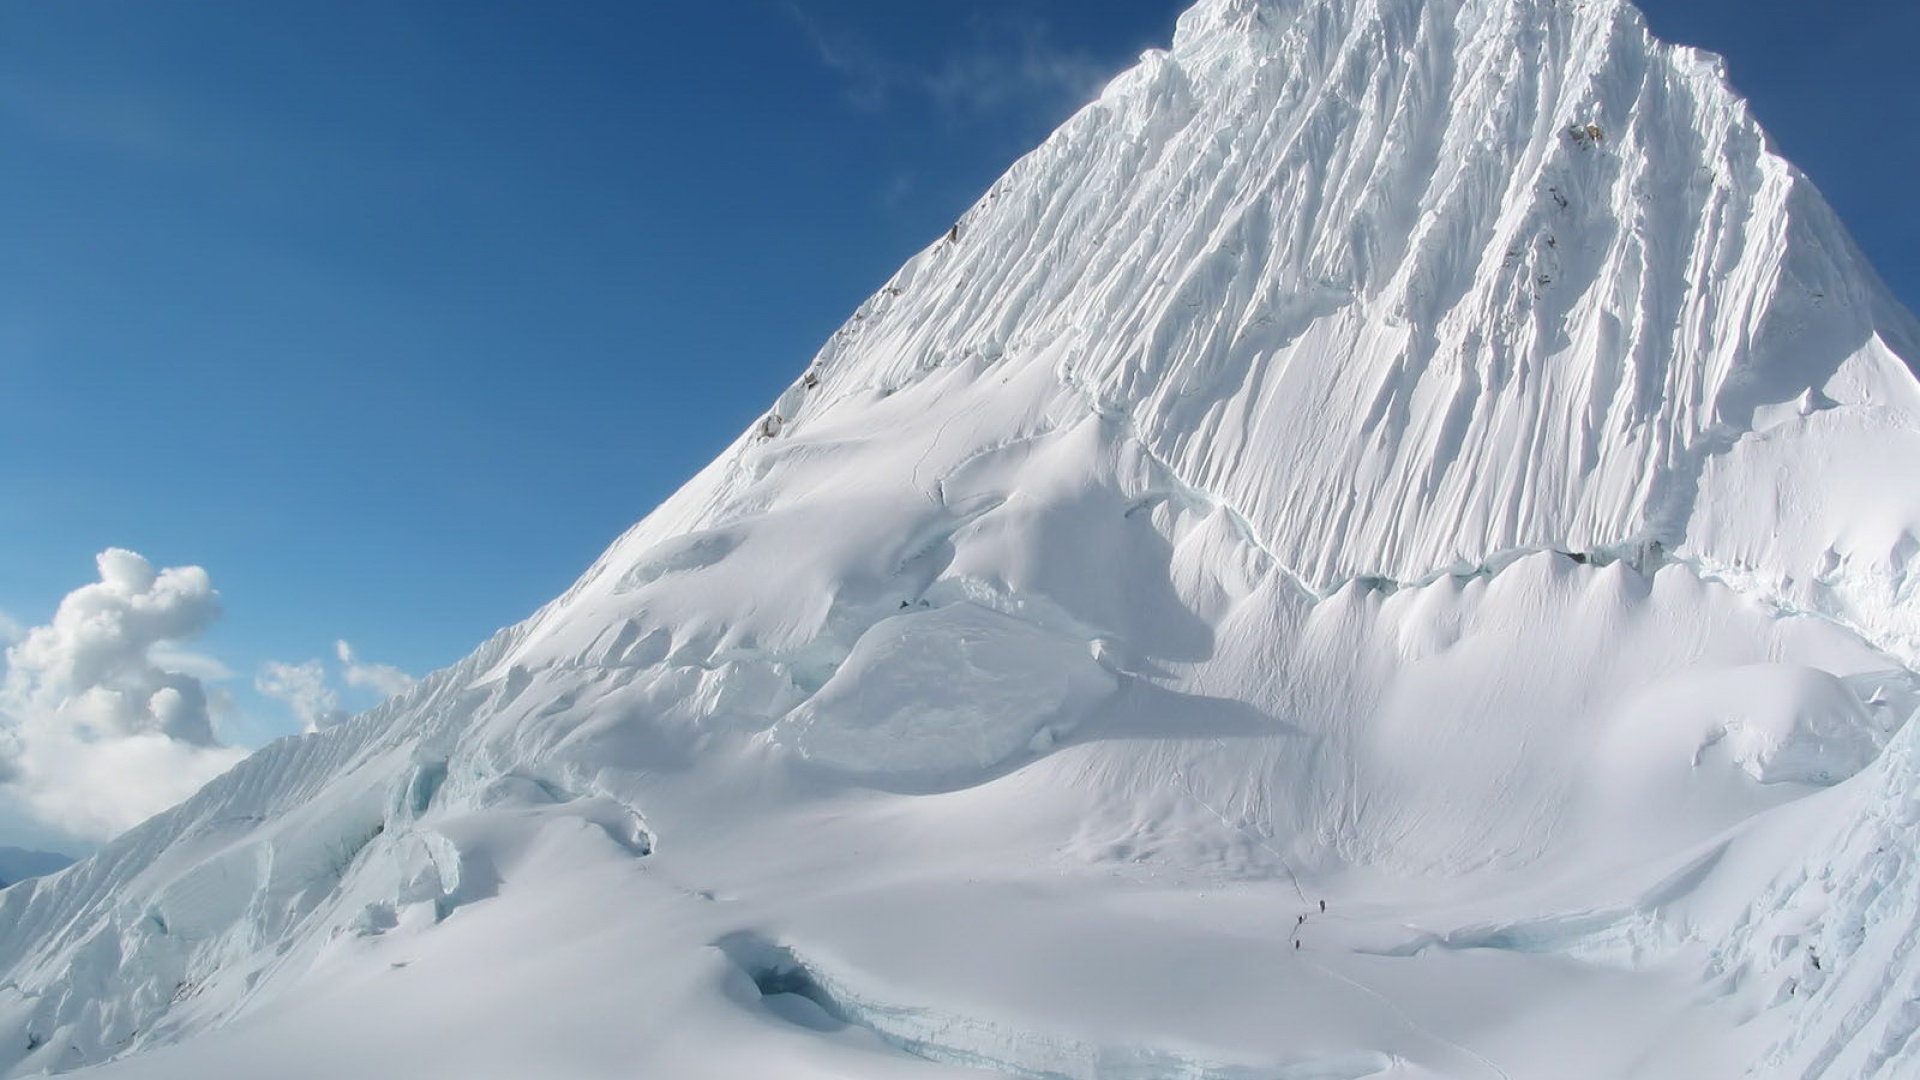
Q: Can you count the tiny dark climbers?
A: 3